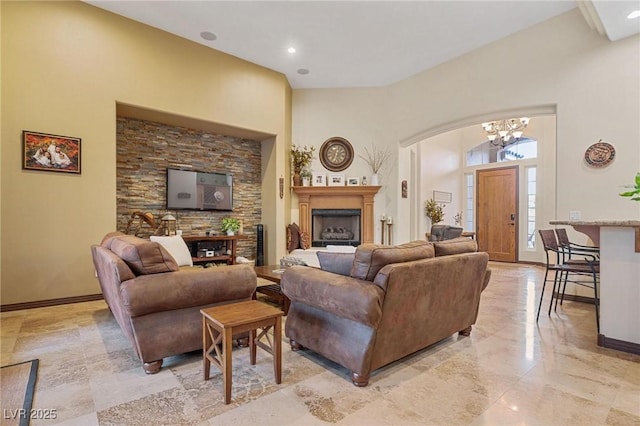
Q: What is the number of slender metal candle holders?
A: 2